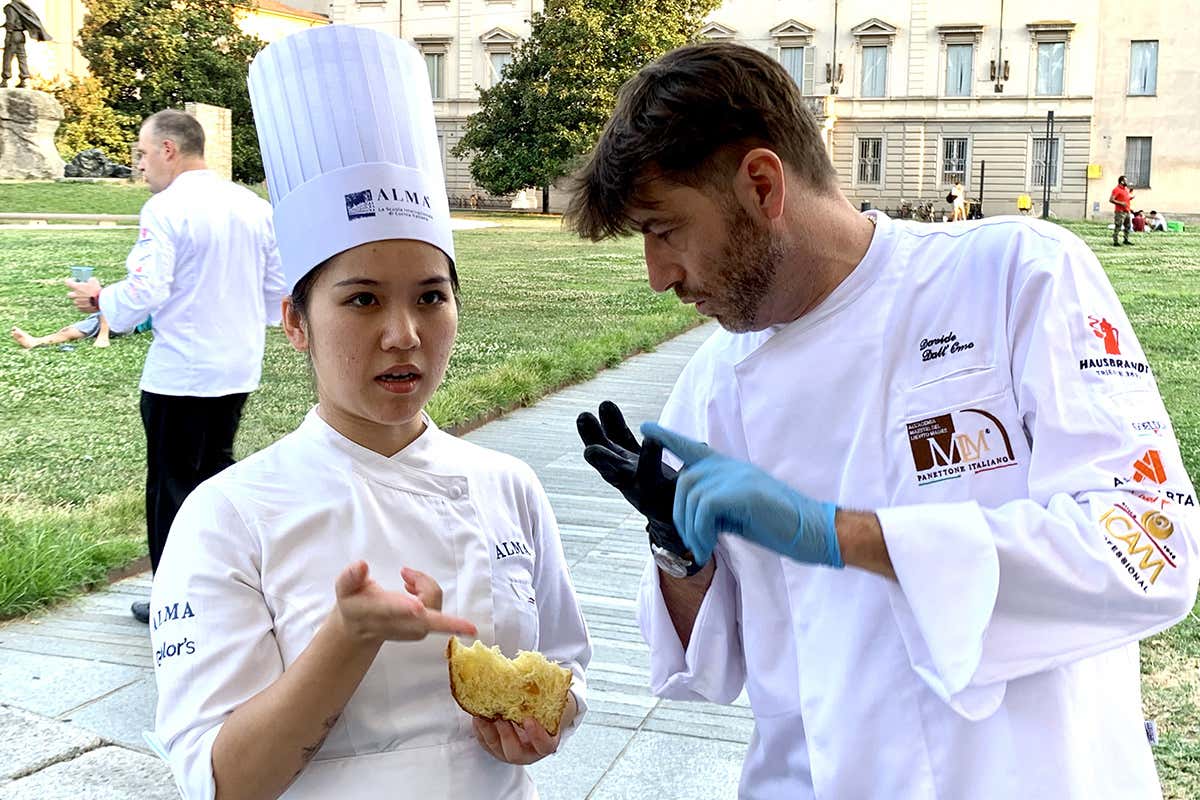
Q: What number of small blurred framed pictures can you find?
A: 0